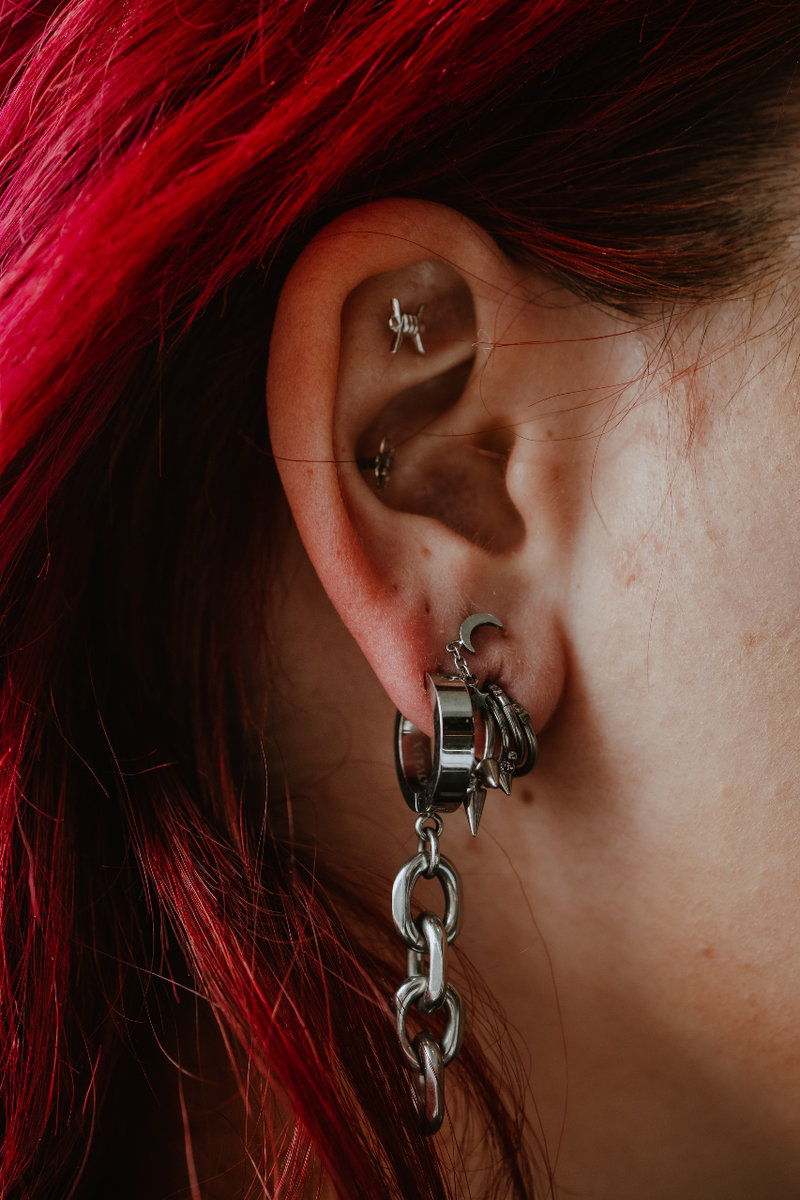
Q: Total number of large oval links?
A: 4